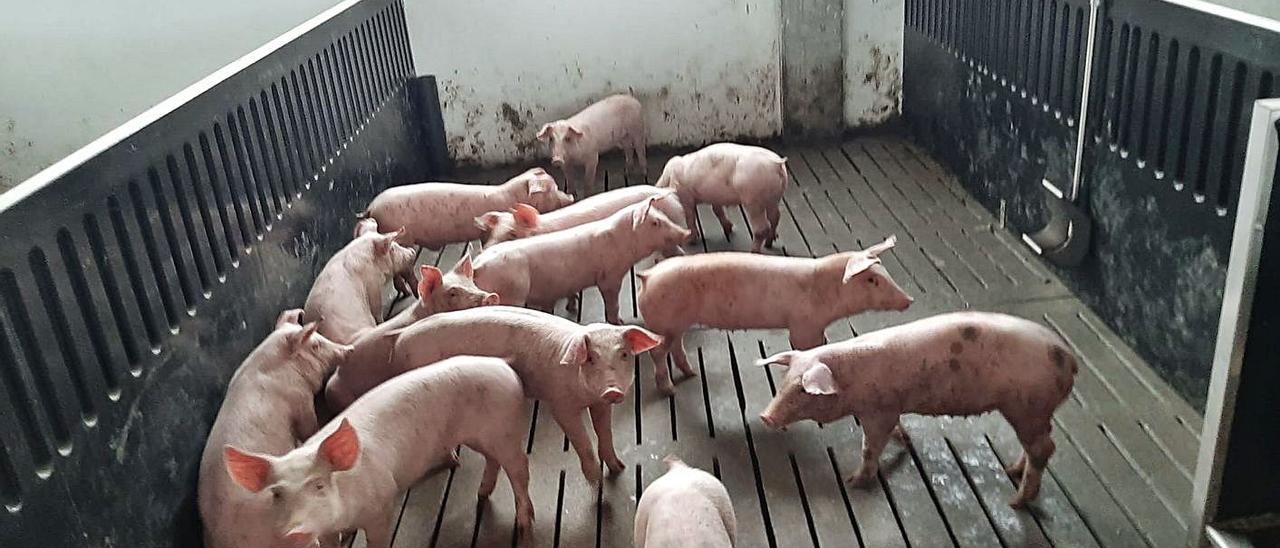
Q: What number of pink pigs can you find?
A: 13